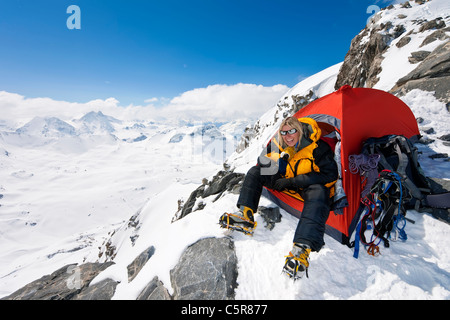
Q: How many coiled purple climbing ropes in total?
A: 1